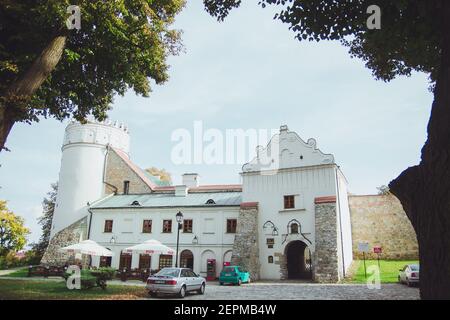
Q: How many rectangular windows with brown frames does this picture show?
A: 6